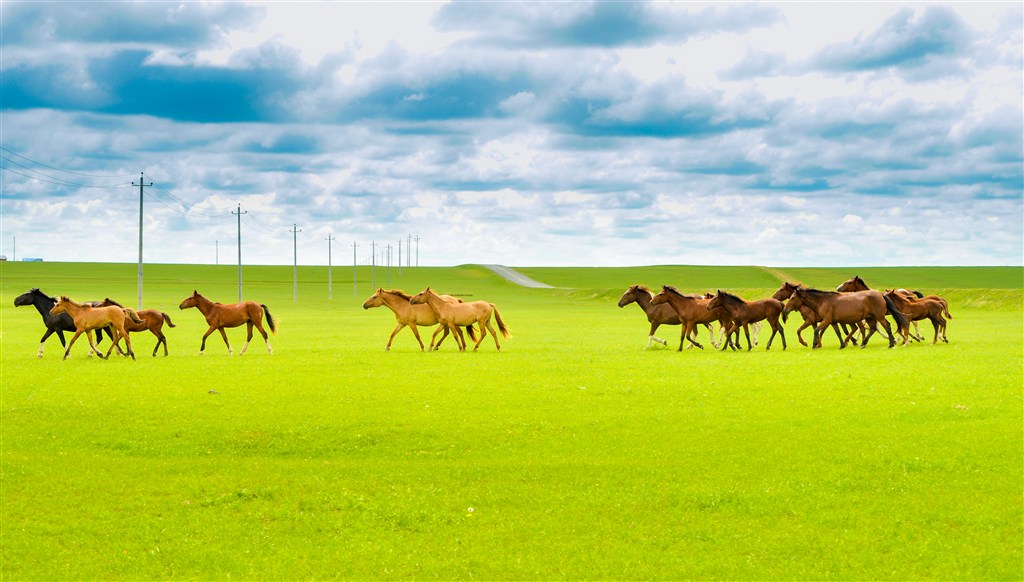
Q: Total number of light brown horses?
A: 3